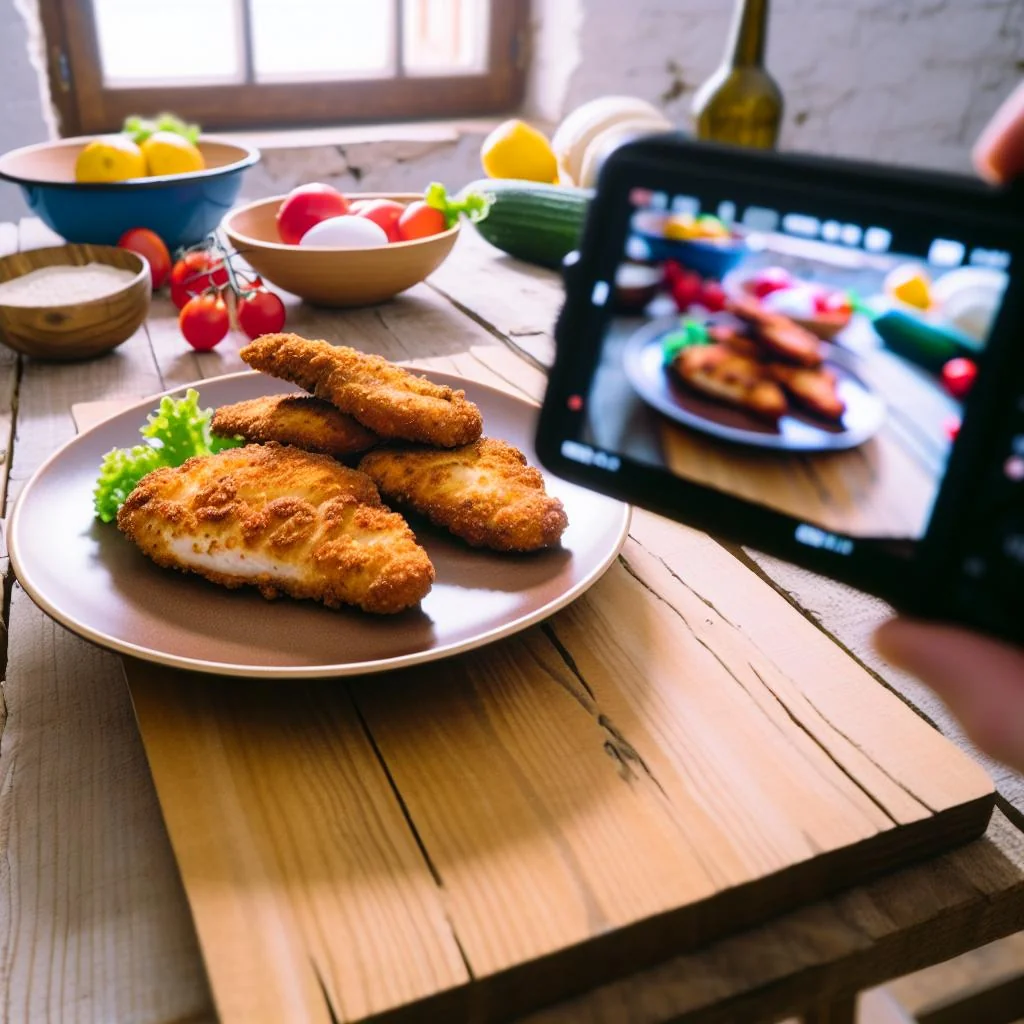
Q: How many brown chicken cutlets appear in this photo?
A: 4